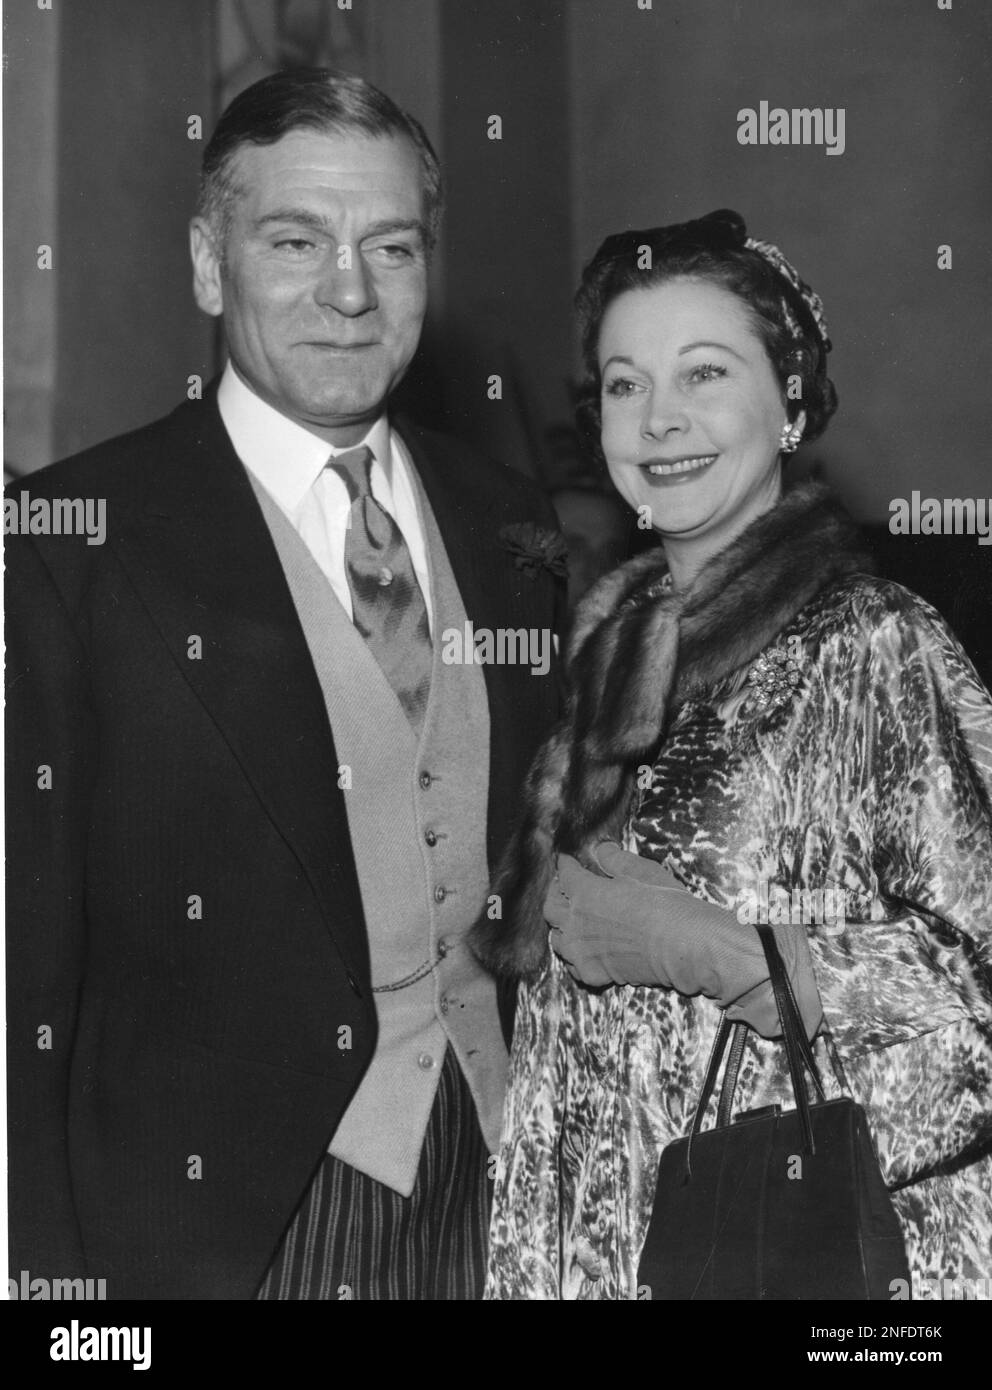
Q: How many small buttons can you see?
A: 6